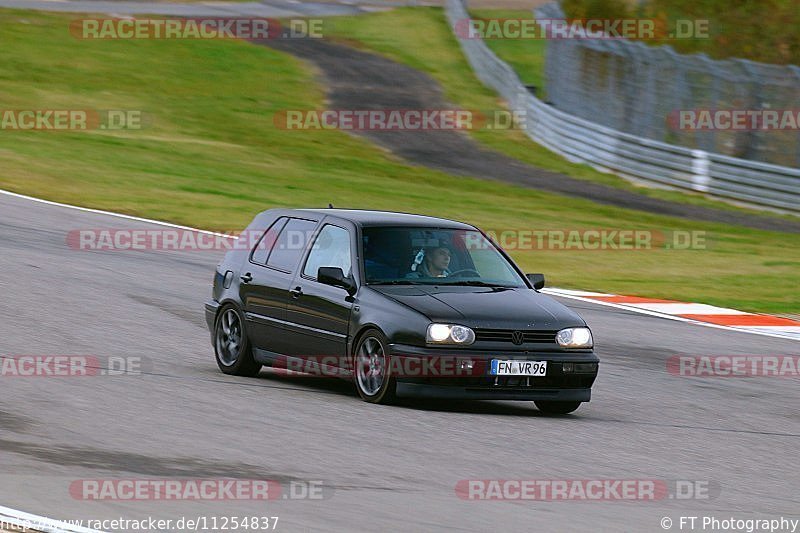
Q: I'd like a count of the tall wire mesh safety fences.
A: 1